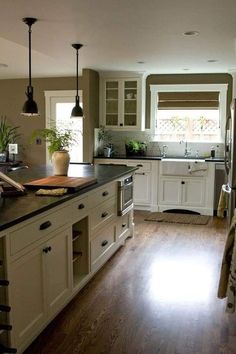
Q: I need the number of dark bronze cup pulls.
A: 7